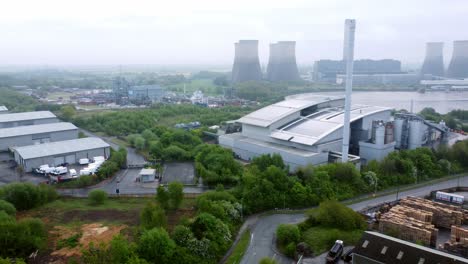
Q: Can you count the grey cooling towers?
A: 4